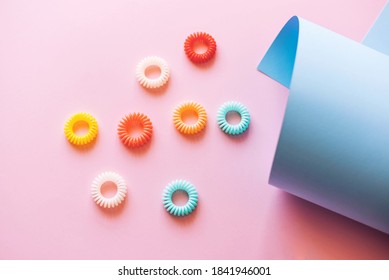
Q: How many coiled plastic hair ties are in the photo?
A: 8